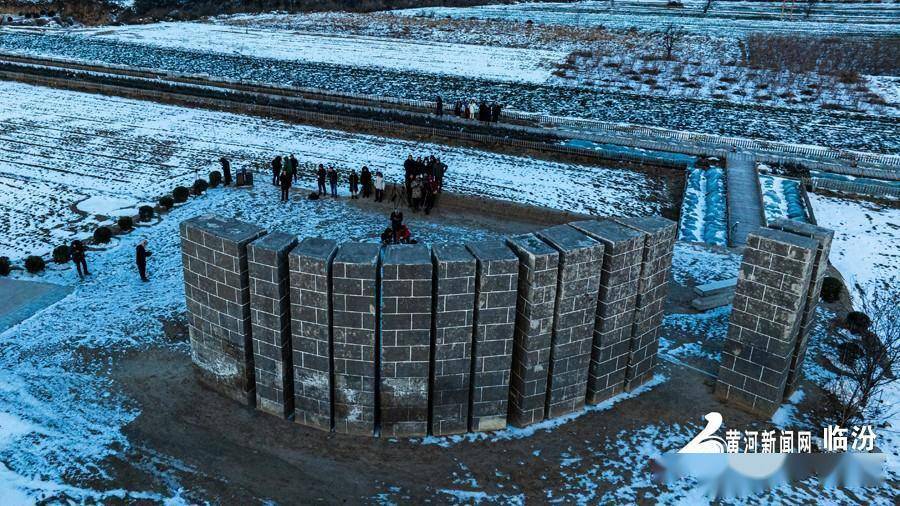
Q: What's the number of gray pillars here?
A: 13